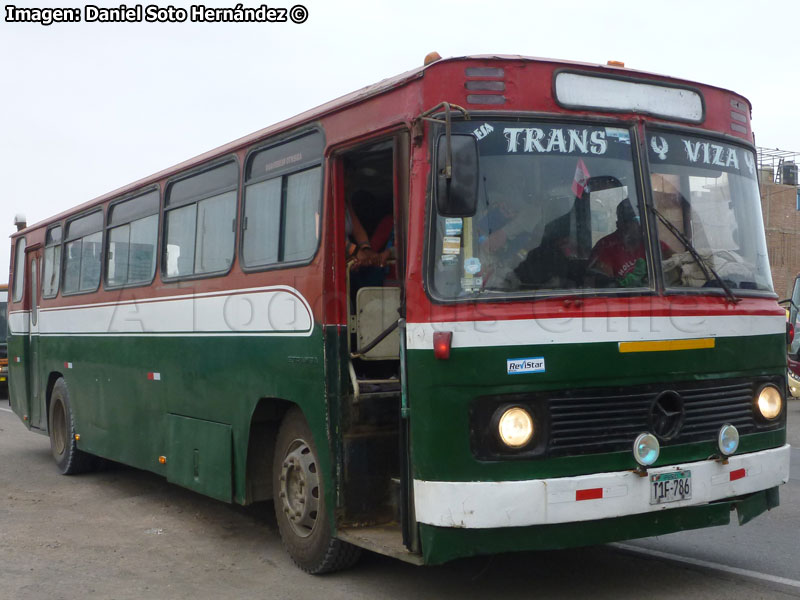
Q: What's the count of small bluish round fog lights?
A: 2